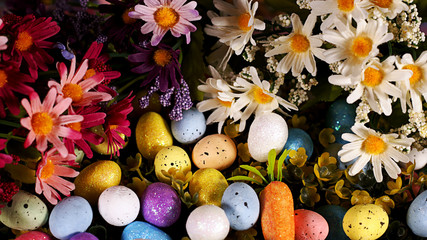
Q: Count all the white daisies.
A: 10